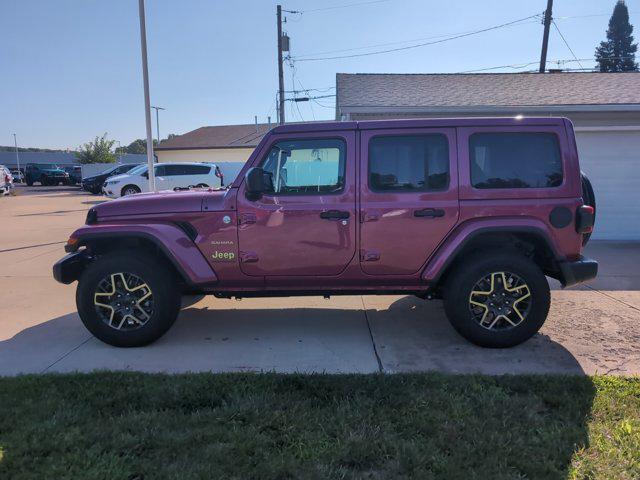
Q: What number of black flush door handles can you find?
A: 2